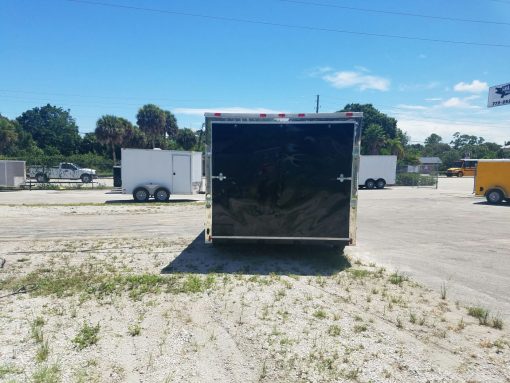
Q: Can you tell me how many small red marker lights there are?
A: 5